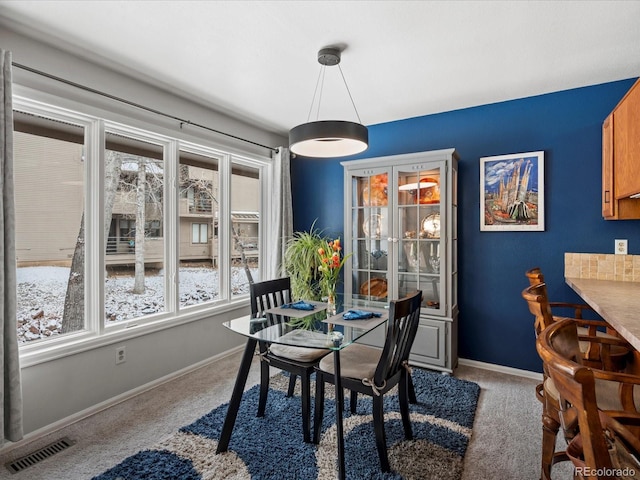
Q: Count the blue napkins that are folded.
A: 2